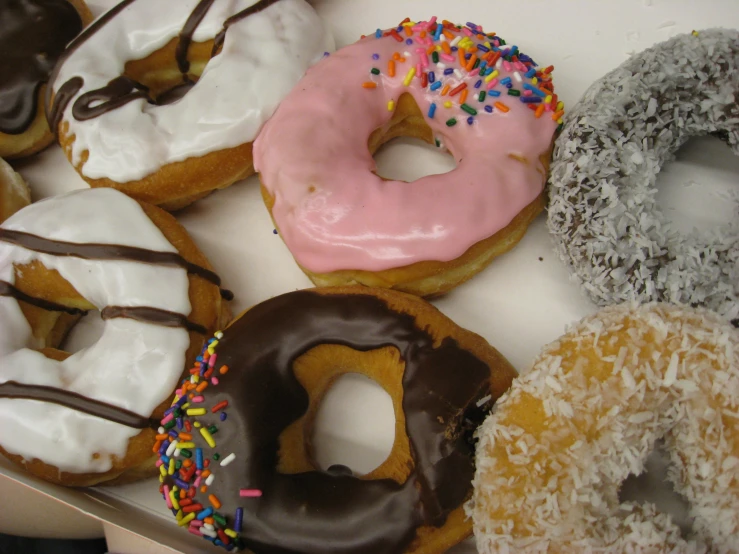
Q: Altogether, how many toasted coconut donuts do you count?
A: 2